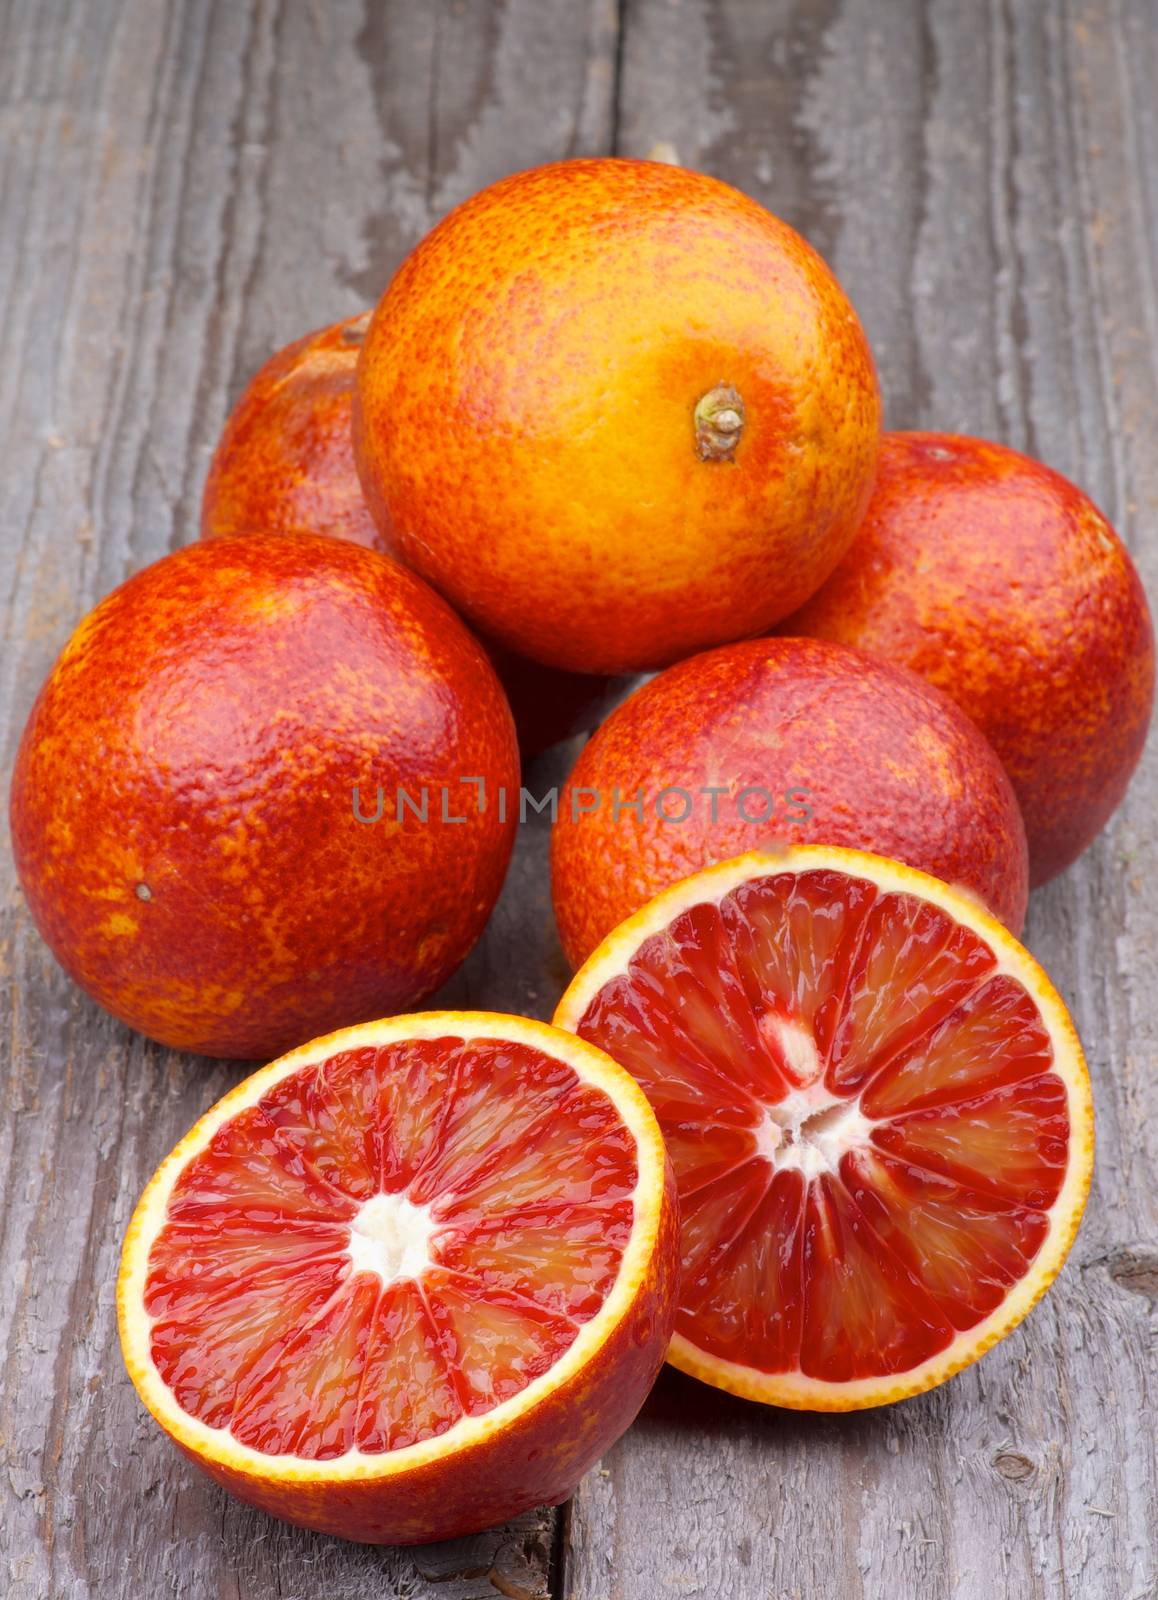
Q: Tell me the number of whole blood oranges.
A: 5